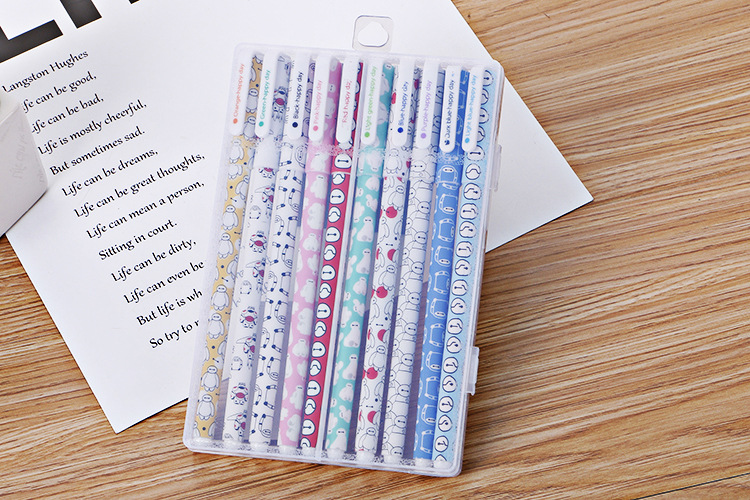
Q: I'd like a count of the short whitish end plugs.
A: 10